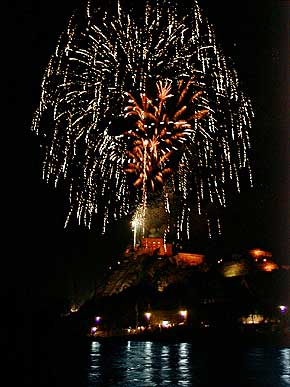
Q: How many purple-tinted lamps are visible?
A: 3